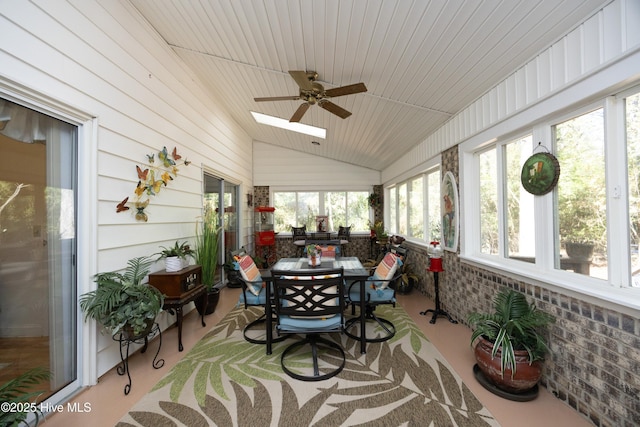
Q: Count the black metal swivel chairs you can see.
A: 4